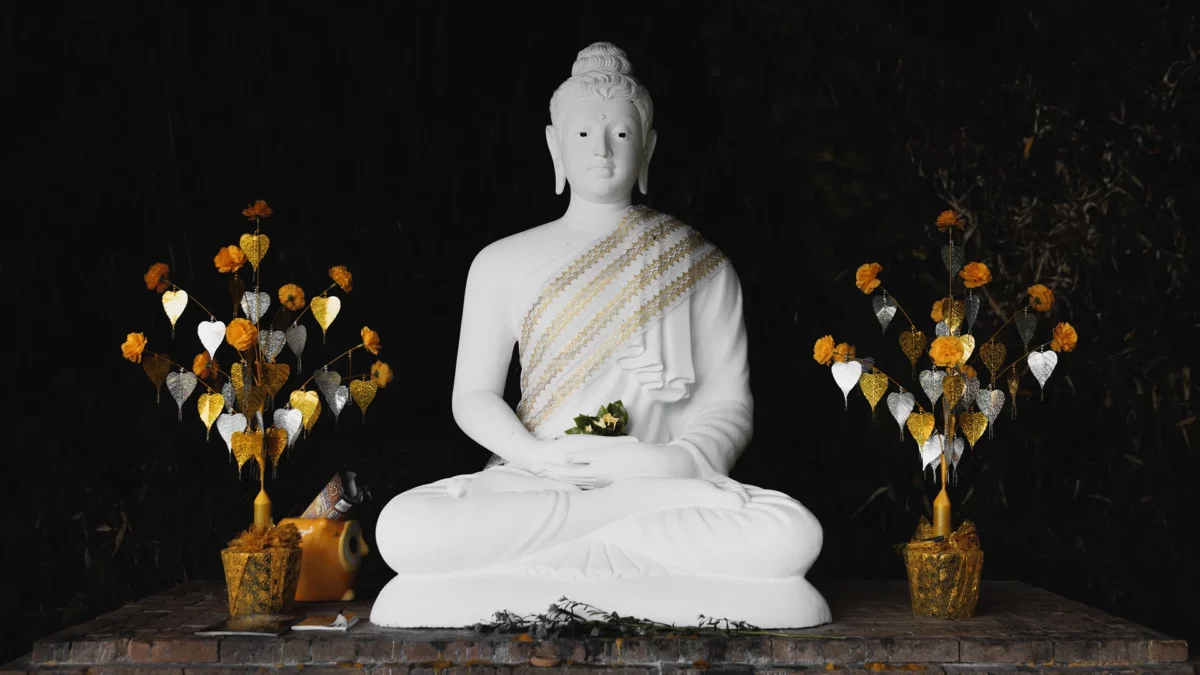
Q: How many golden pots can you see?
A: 2